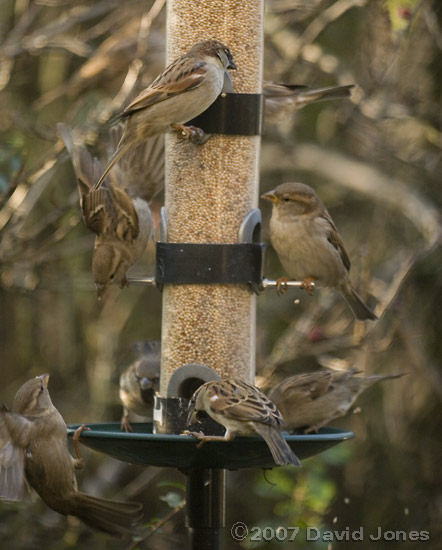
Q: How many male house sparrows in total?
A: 3